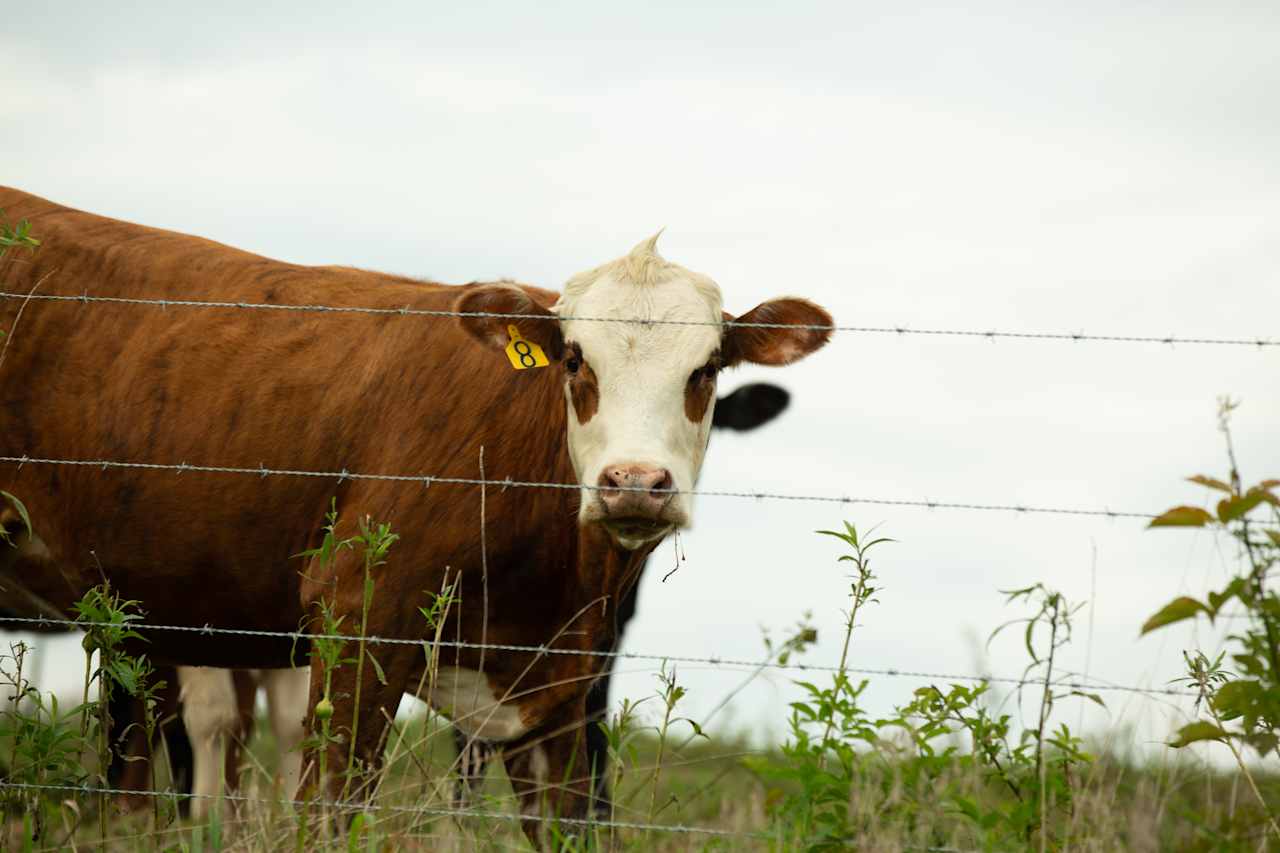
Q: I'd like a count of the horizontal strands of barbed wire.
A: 4